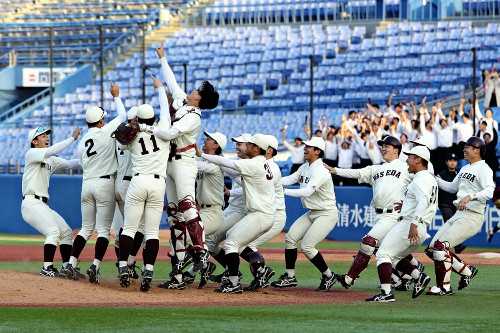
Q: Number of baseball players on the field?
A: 14